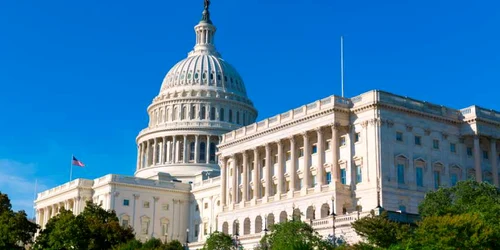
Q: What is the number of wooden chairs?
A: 0